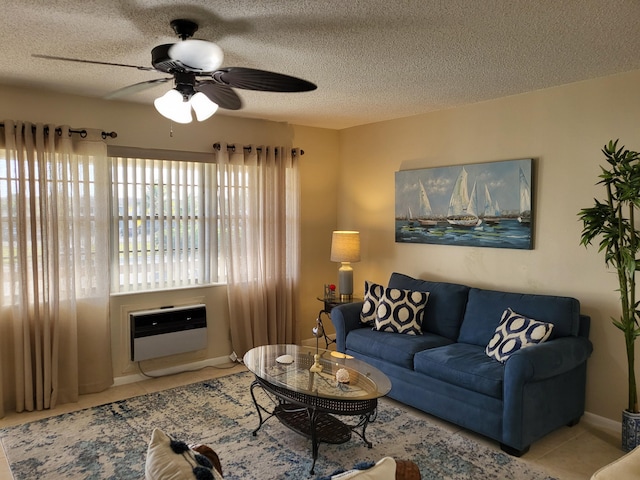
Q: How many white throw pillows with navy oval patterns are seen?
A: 3